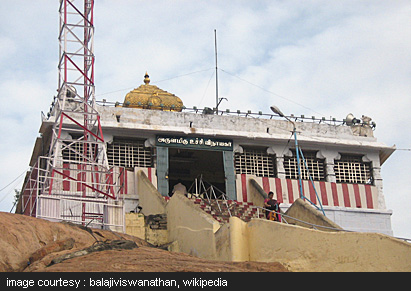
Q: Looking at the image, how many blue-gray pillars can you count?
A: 2